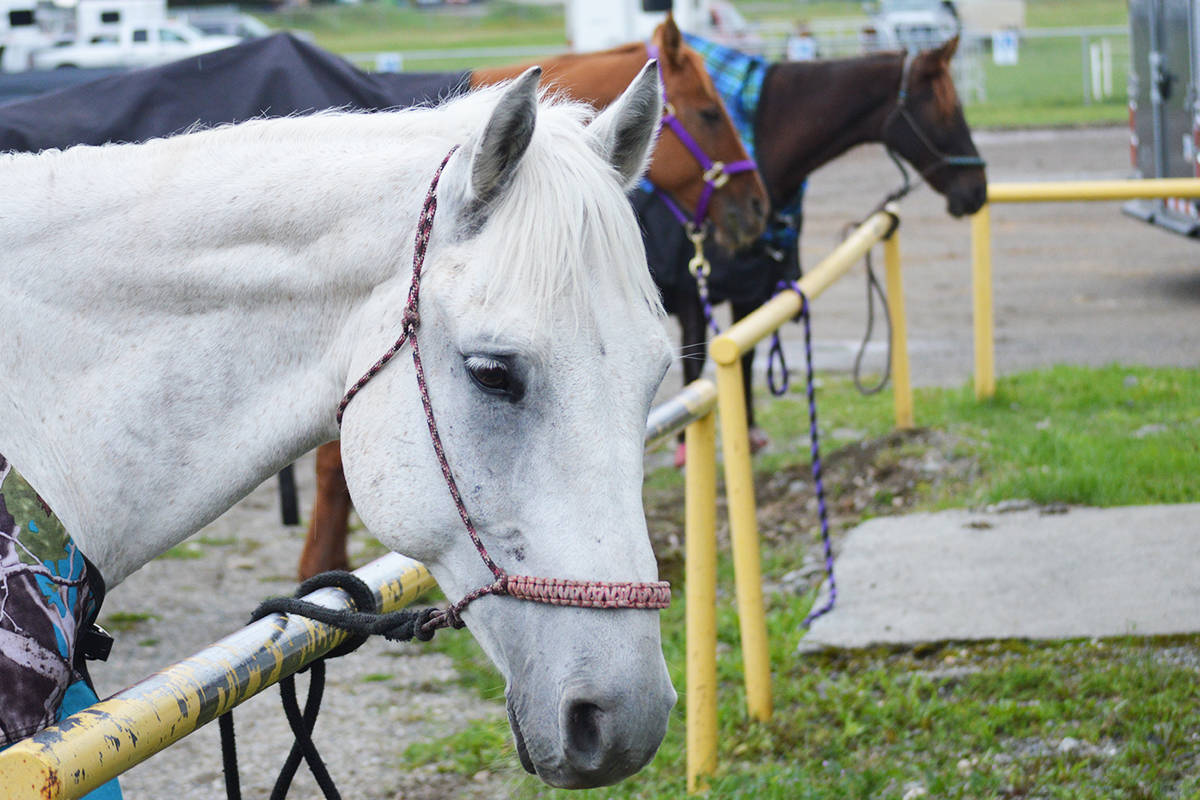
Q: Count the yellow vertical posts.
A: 4